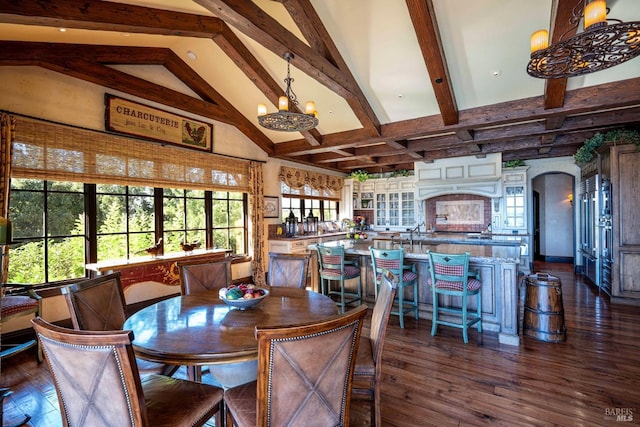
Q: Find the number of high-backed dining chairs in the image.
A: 6